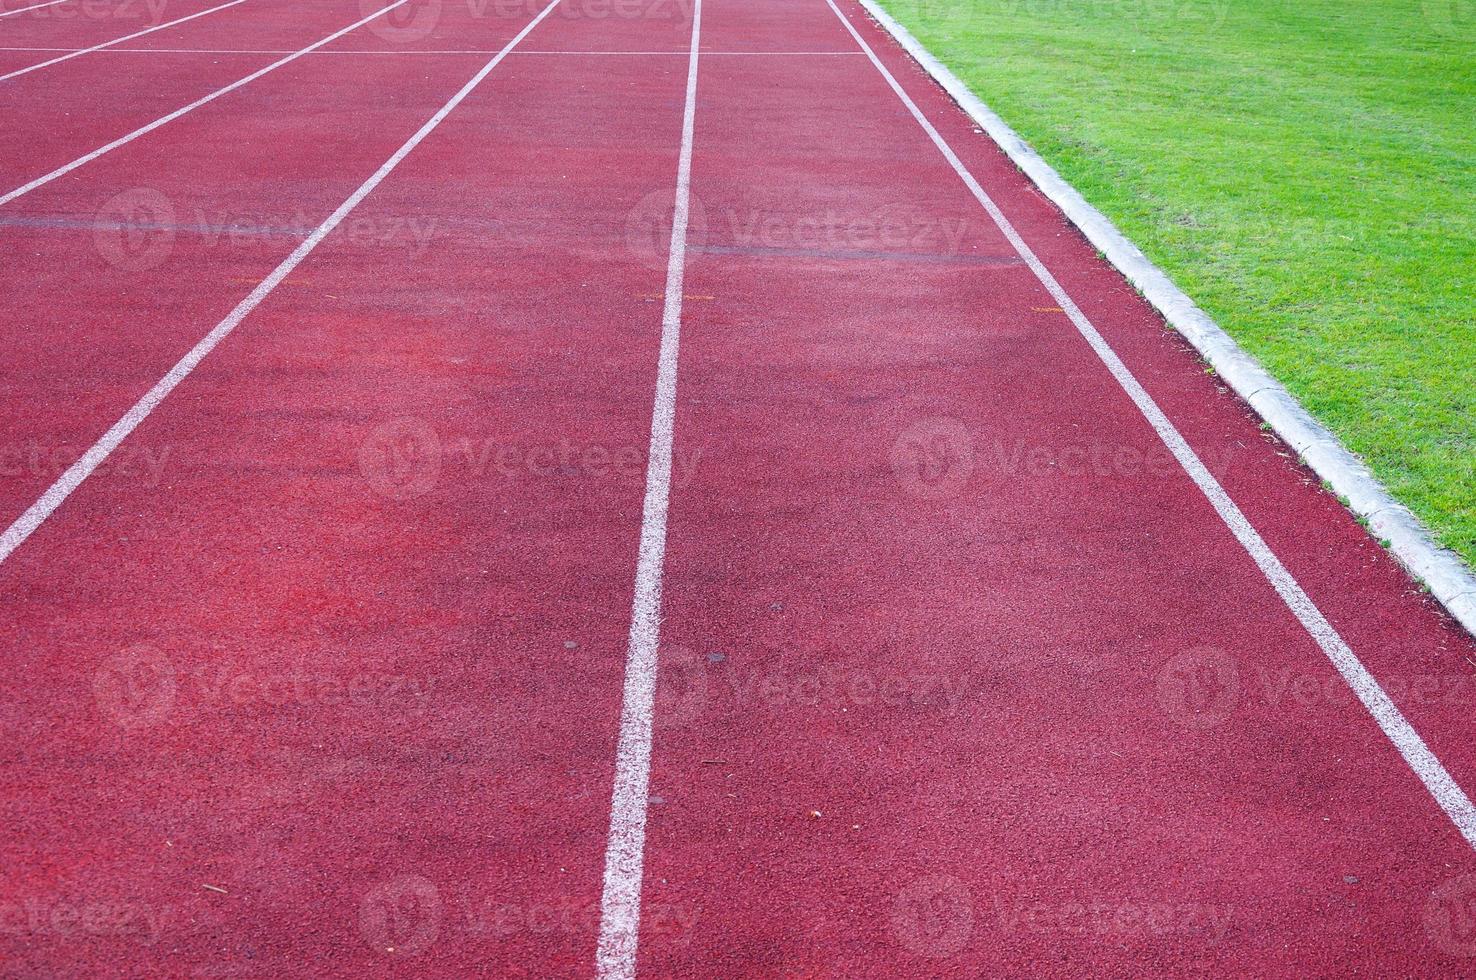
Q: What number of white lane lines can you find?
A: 6